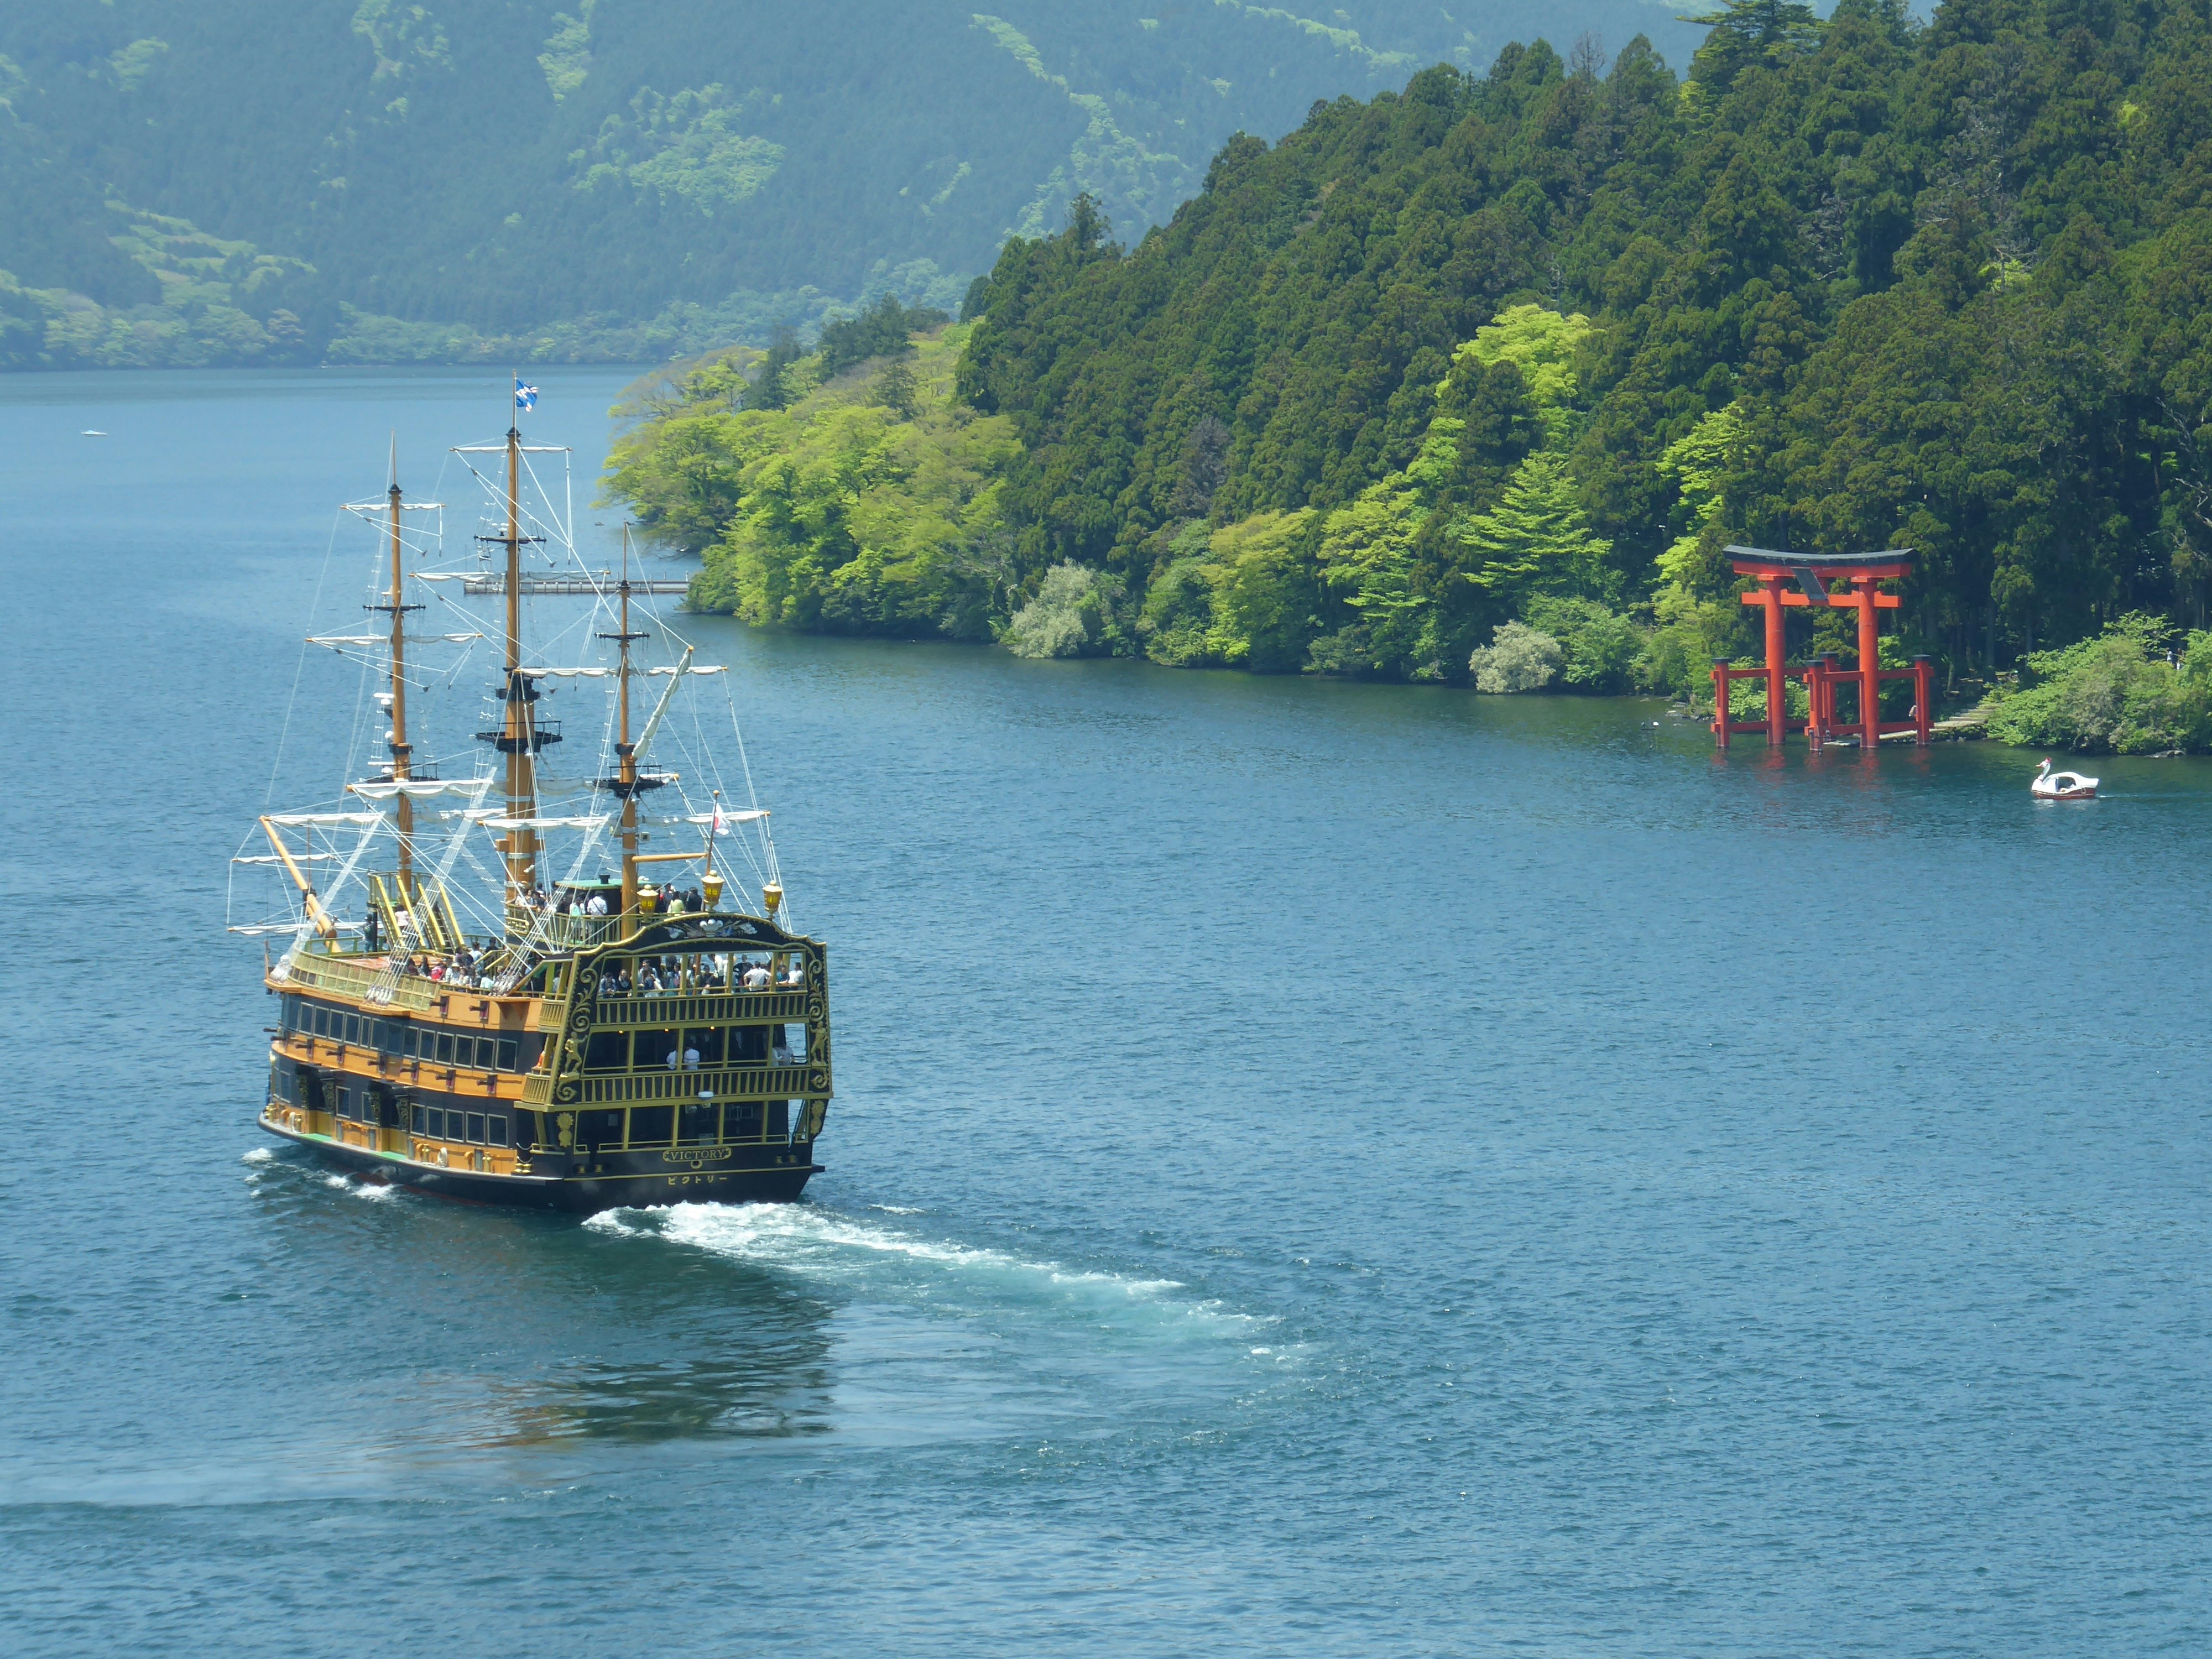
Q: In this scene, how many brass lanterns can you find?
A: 3